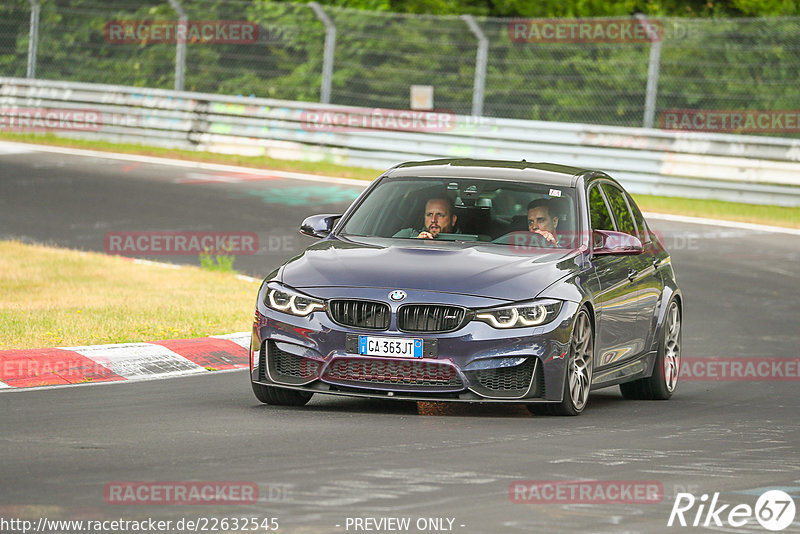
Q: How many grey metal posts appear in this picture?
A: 5